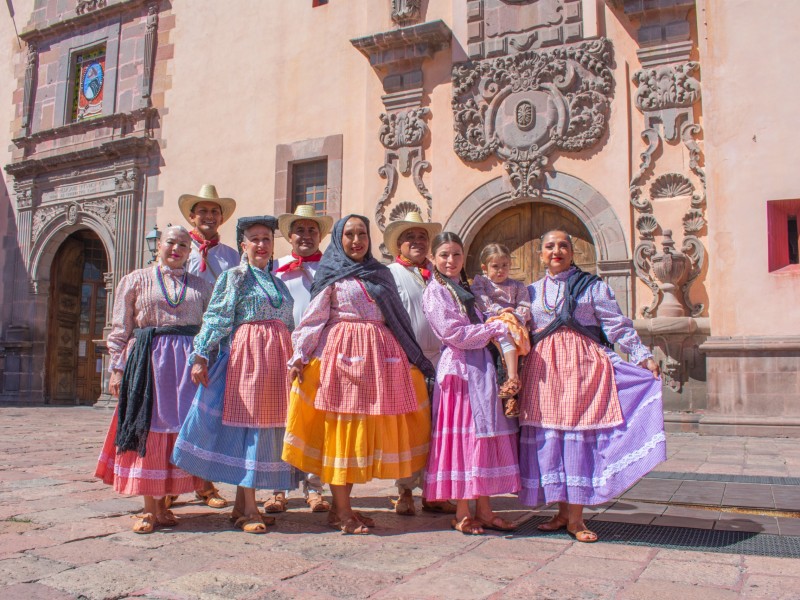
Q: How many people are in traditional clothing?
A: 9